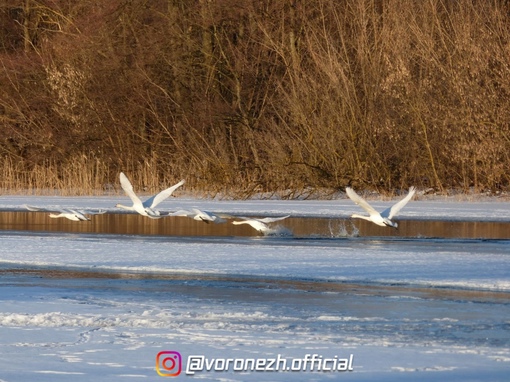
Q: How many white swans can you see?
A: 5